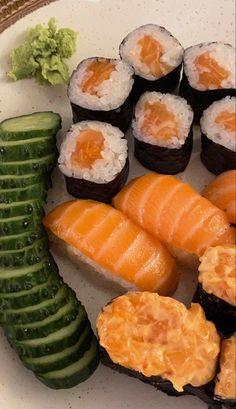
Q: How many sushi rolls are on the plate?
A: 6